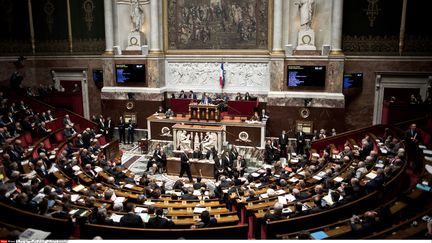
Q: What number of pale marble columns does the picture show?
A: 4